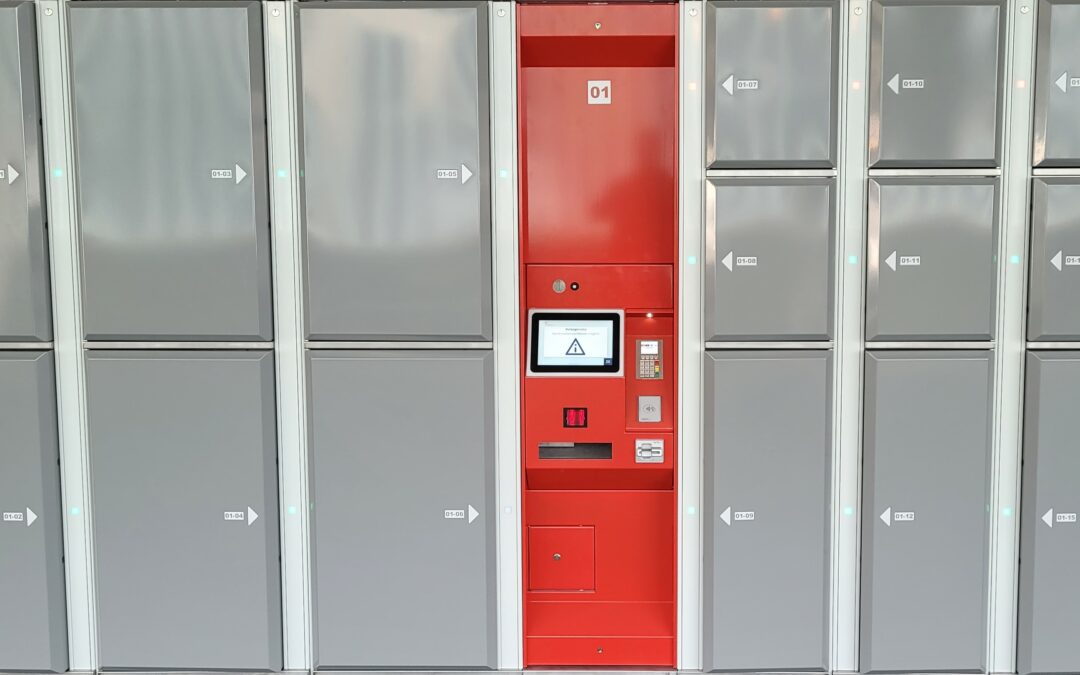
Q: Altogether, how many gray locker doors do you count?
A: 15